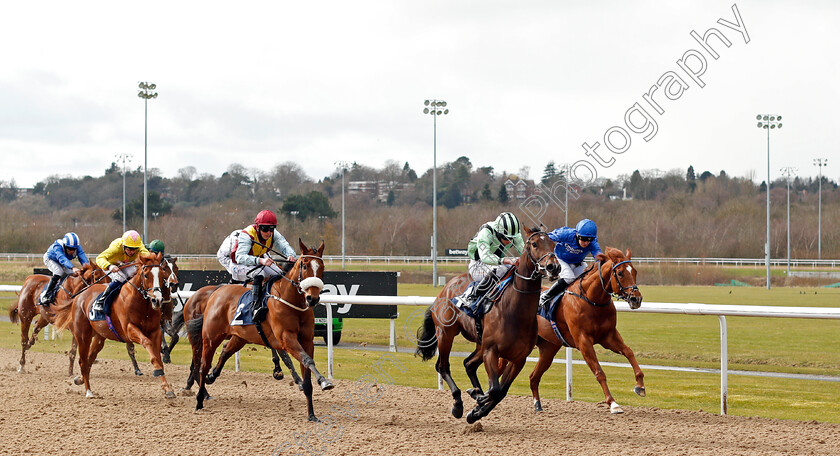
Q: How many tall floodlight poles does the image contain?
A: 8